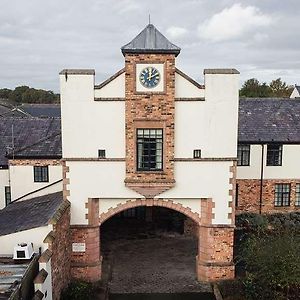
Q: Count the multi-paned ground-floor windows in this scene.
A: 2